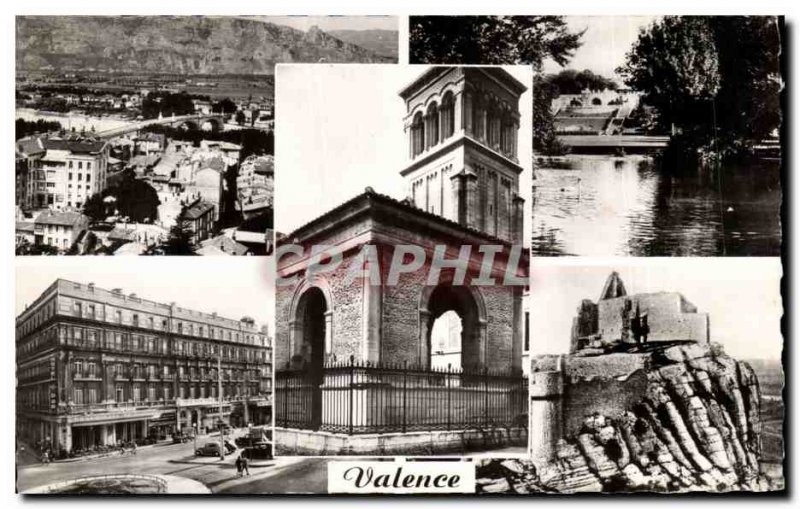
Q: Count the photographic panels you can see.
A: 5